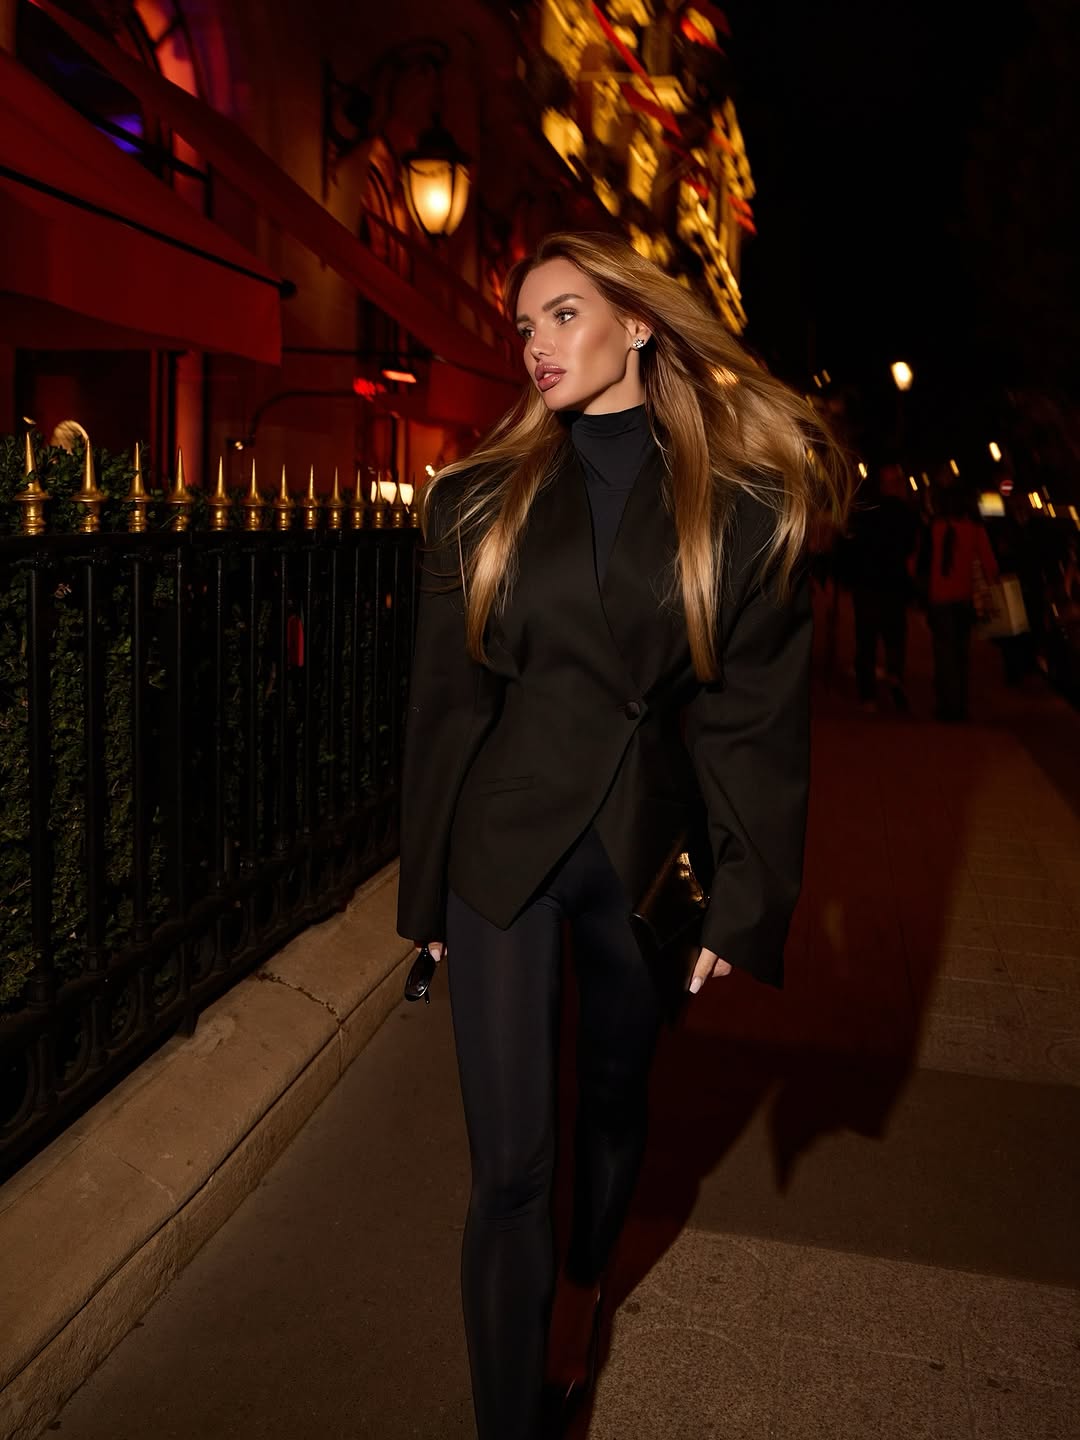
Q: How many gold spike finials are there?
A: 13